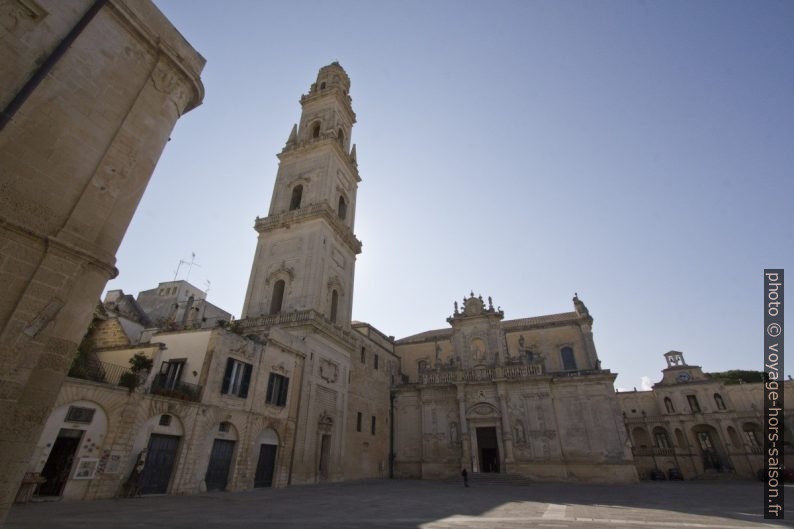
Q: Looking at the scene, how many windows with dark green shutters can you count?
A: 2